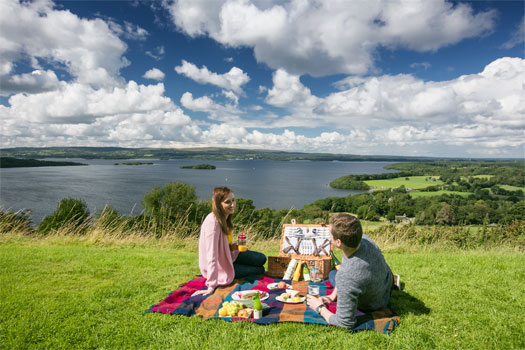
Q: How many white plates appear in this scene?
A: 3